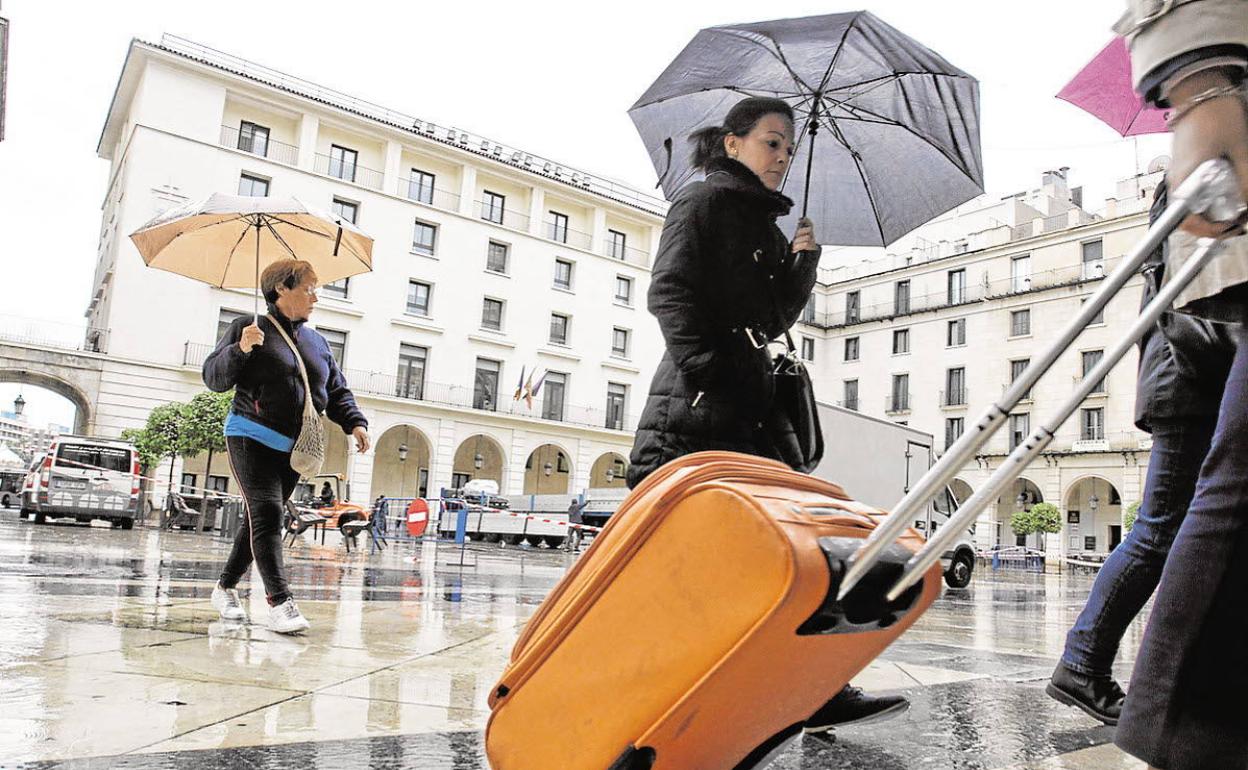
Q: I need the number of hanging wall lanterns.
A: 7